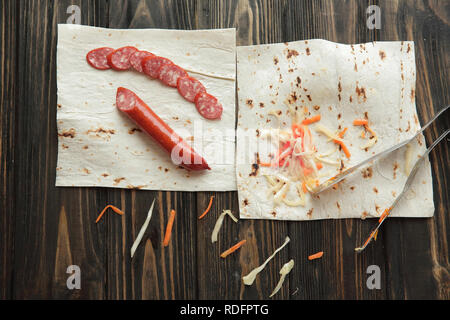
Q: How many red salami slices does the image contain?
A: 7